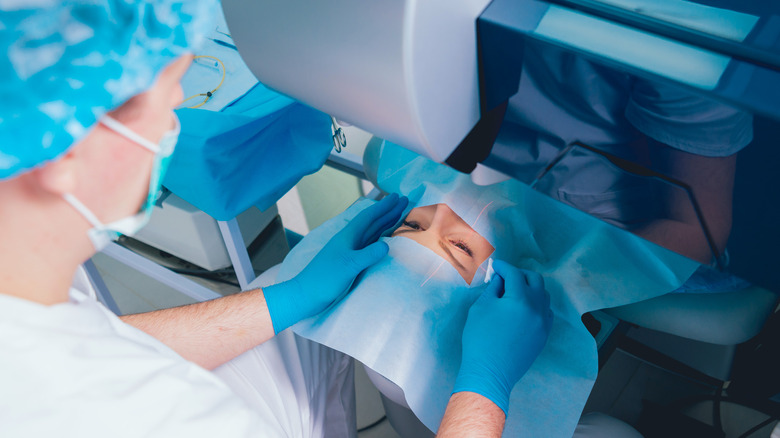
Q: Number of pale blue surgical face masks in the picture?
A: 1